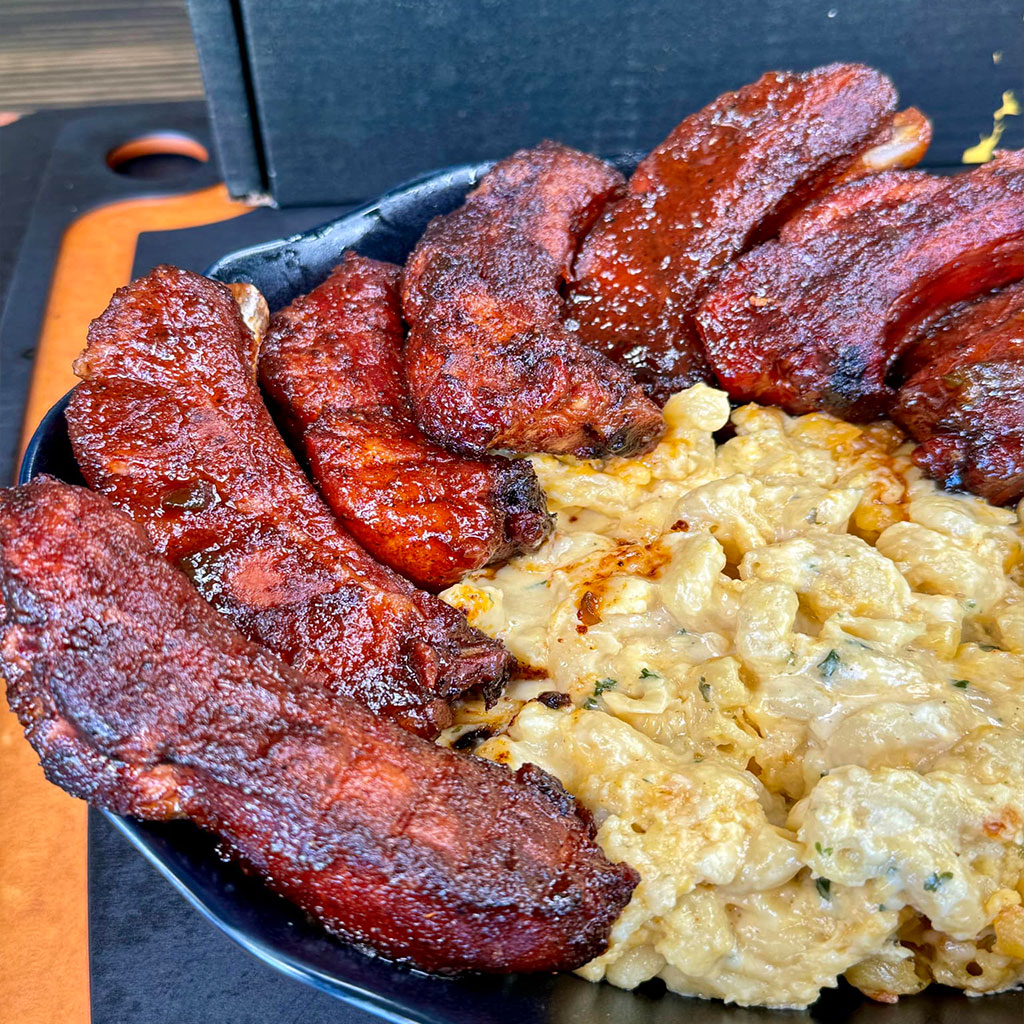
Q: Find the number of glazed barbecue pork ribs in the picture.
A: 7